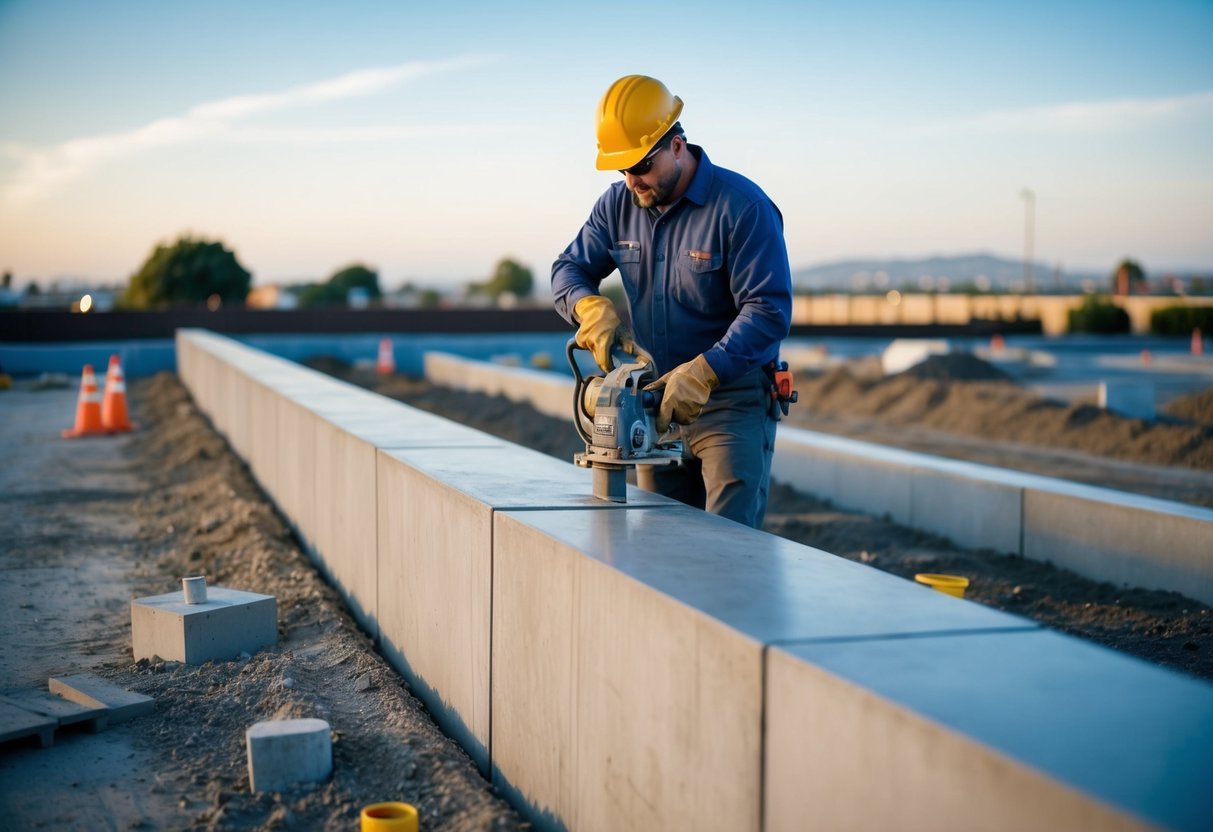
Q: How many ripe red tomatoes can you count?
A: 0